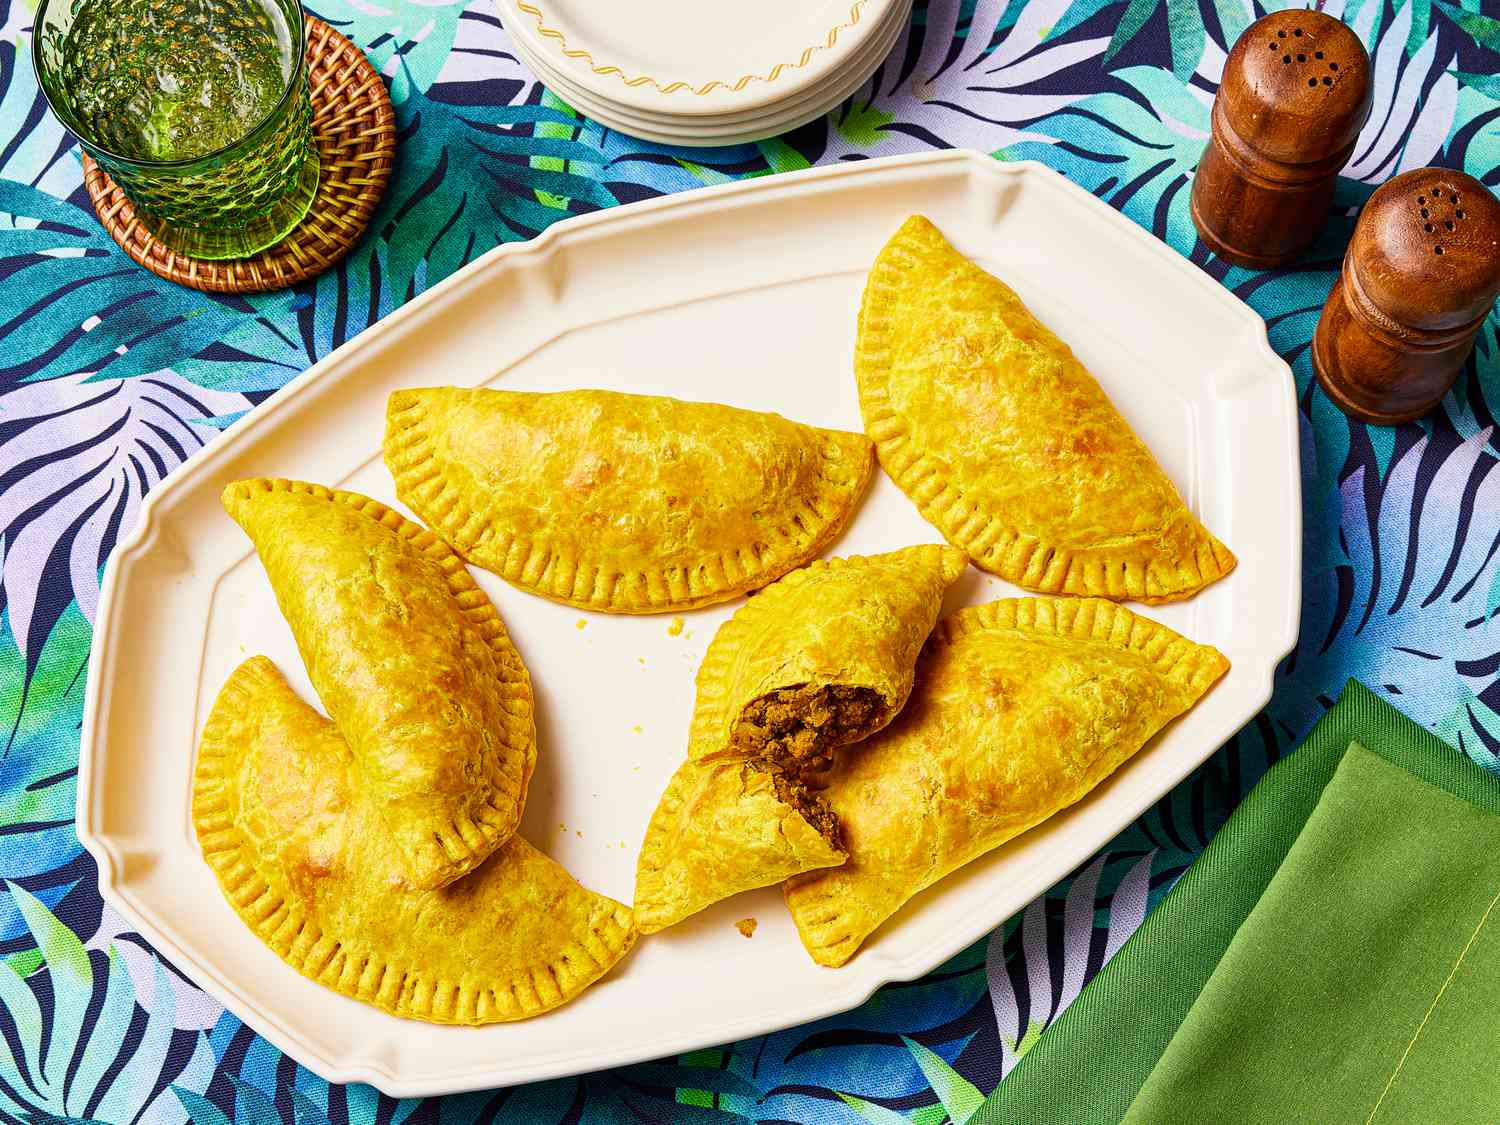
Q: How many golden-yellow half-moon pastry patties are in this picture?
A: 6